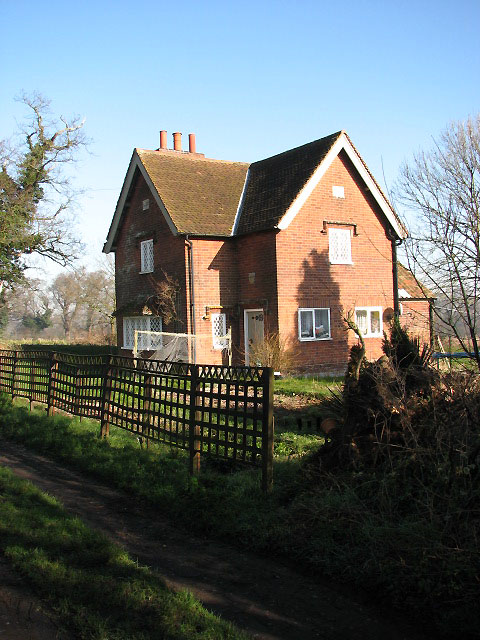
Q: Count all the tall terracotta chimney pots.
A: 3